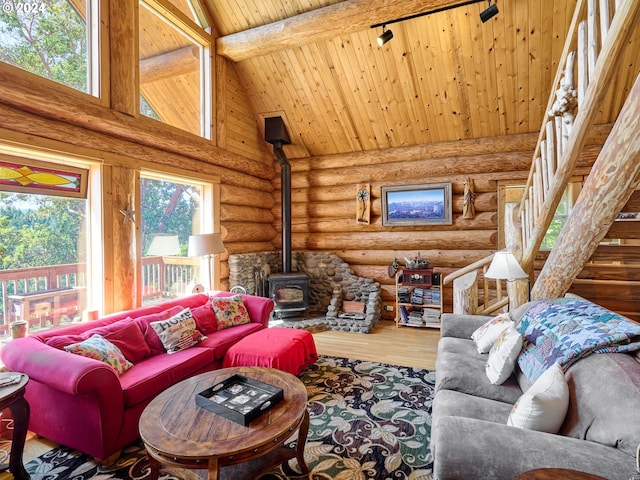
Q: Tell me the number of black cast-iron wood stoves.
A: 1